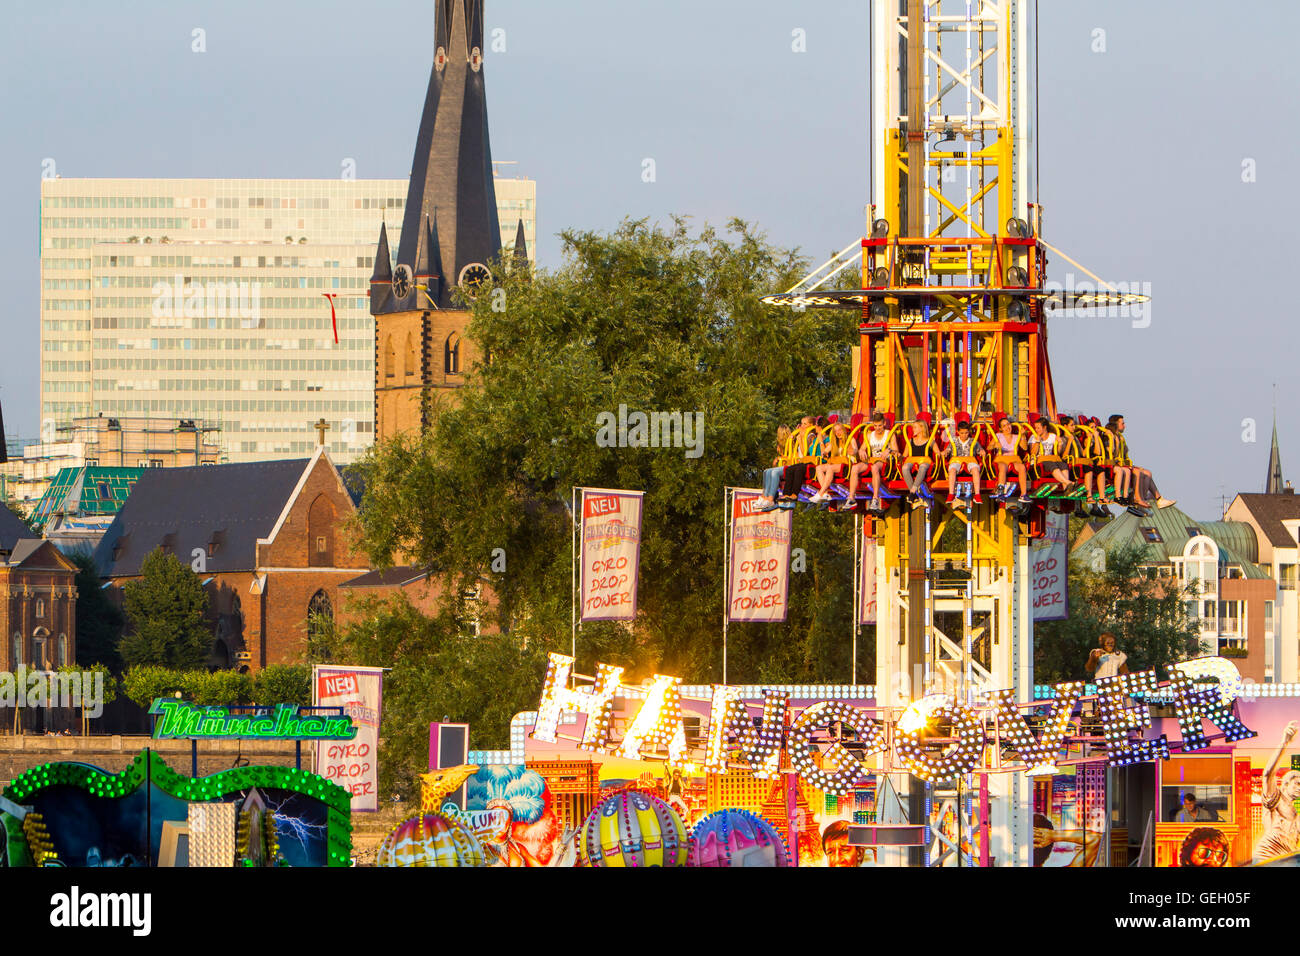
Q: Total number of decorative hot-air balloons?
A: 3